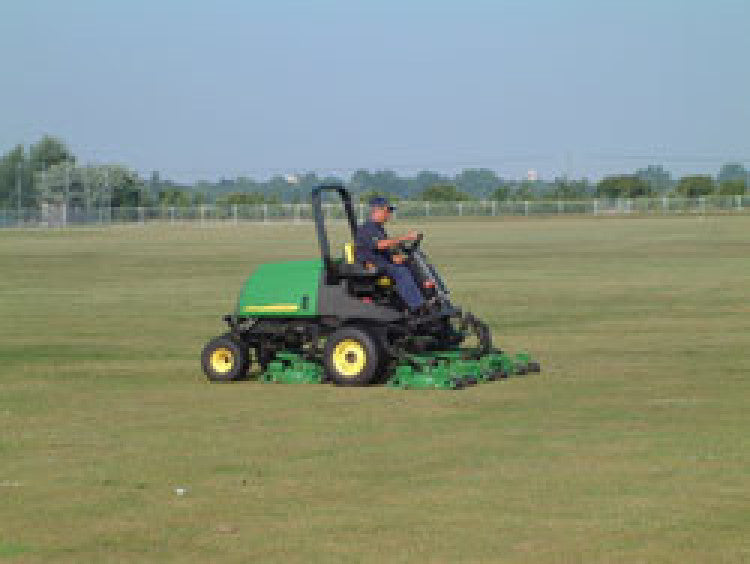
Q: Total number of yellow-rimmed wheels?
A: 2